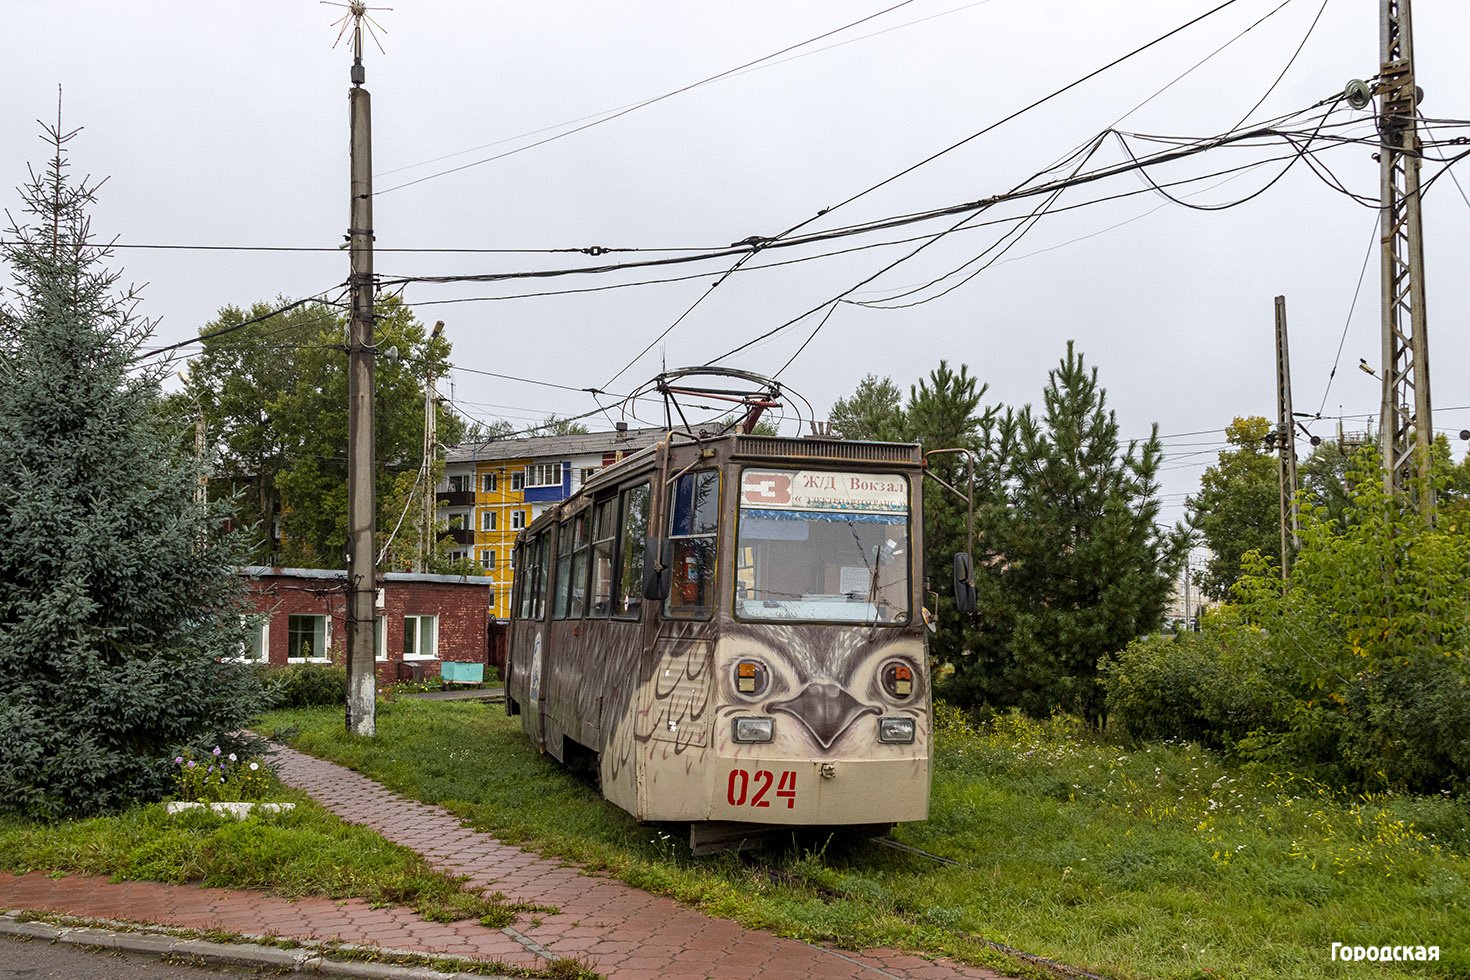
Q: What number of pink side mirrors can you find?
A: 0